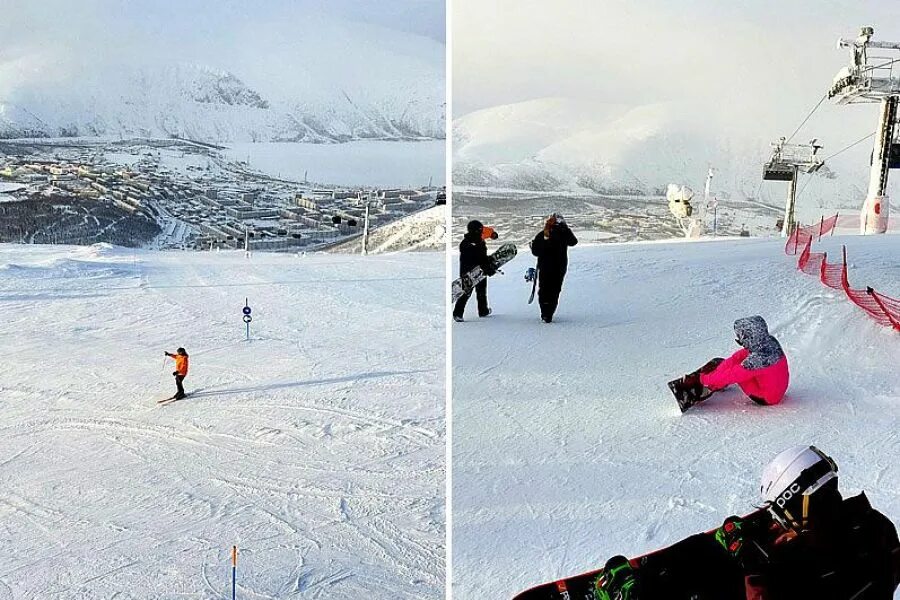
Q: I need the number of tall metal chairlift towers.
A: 2